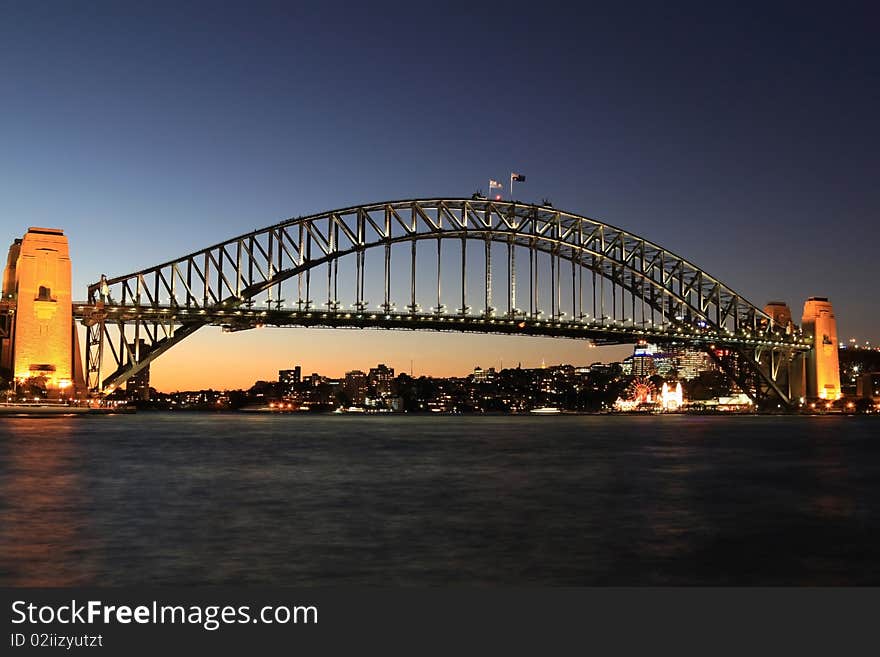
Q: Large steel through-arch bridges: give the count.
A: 1